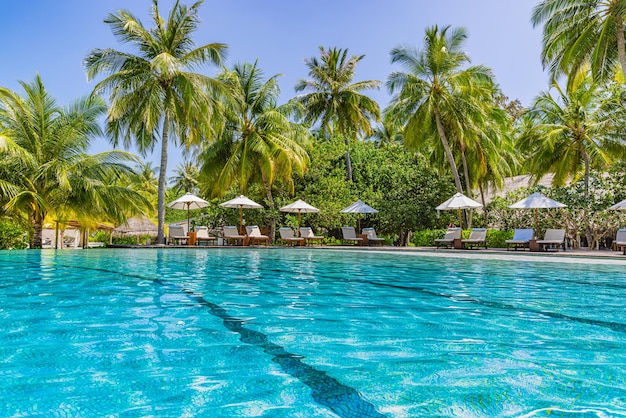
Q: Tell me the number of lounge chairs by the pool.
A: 13